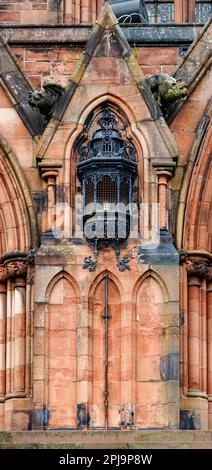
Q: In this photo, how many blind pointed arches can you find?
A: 3